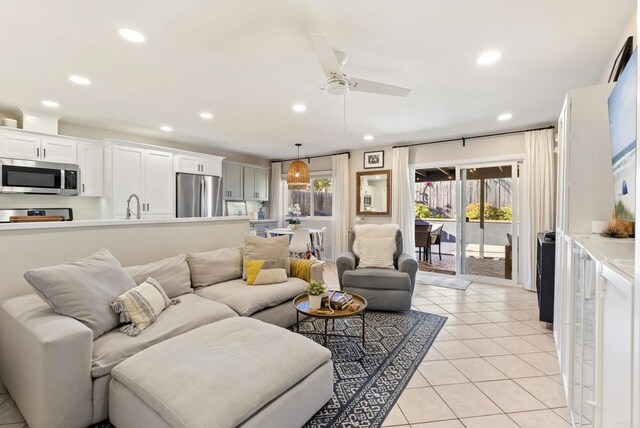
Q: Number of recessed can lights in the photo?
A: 9